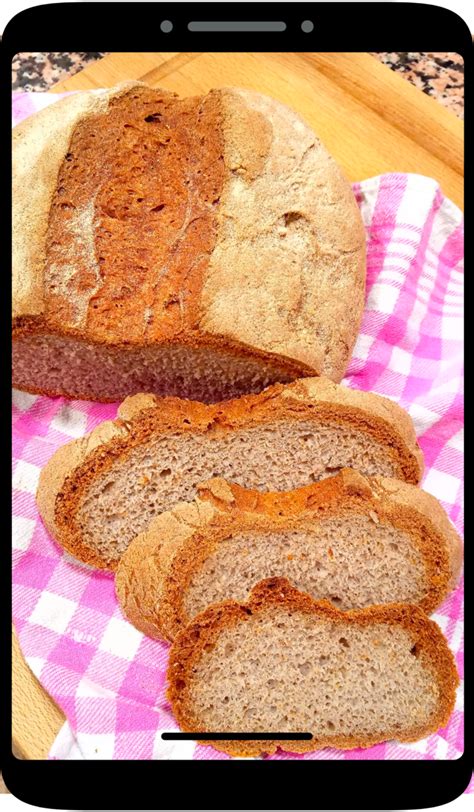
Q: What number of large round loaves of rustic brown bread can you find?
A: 1